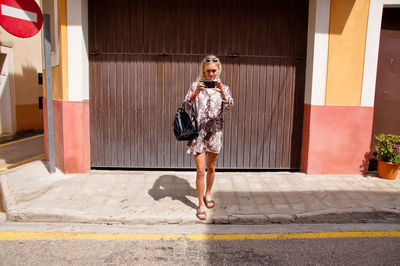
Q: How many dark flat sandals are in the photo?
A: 2